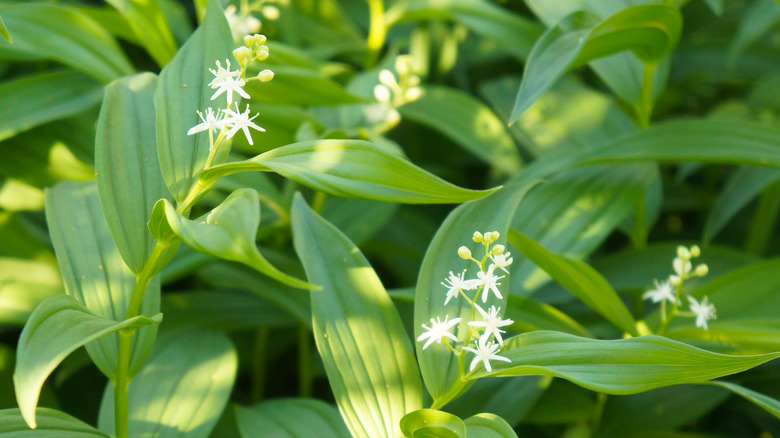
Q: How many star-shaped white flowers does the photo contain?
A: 12